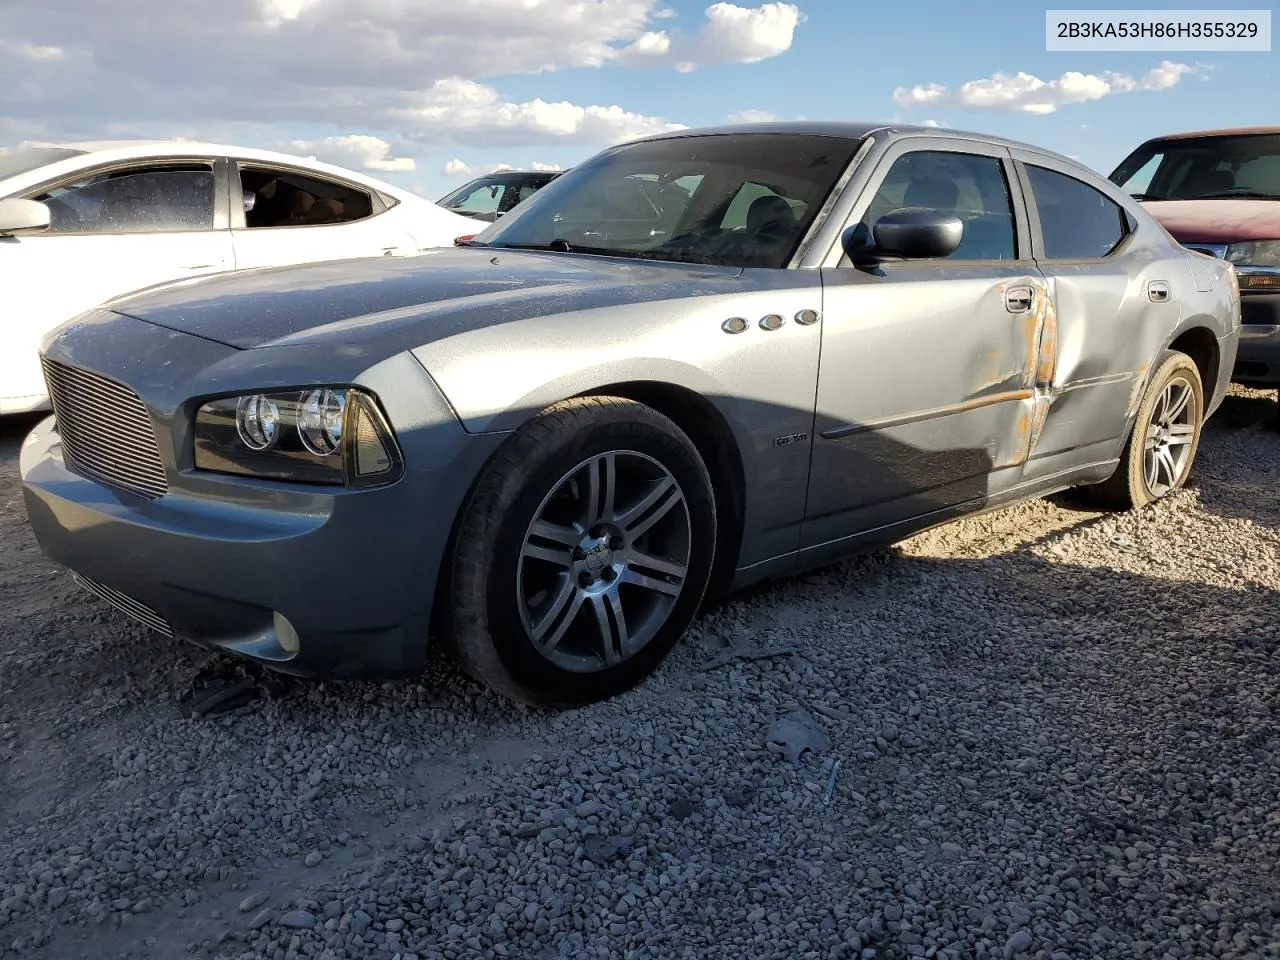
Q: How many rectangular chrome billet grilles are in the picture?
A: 2